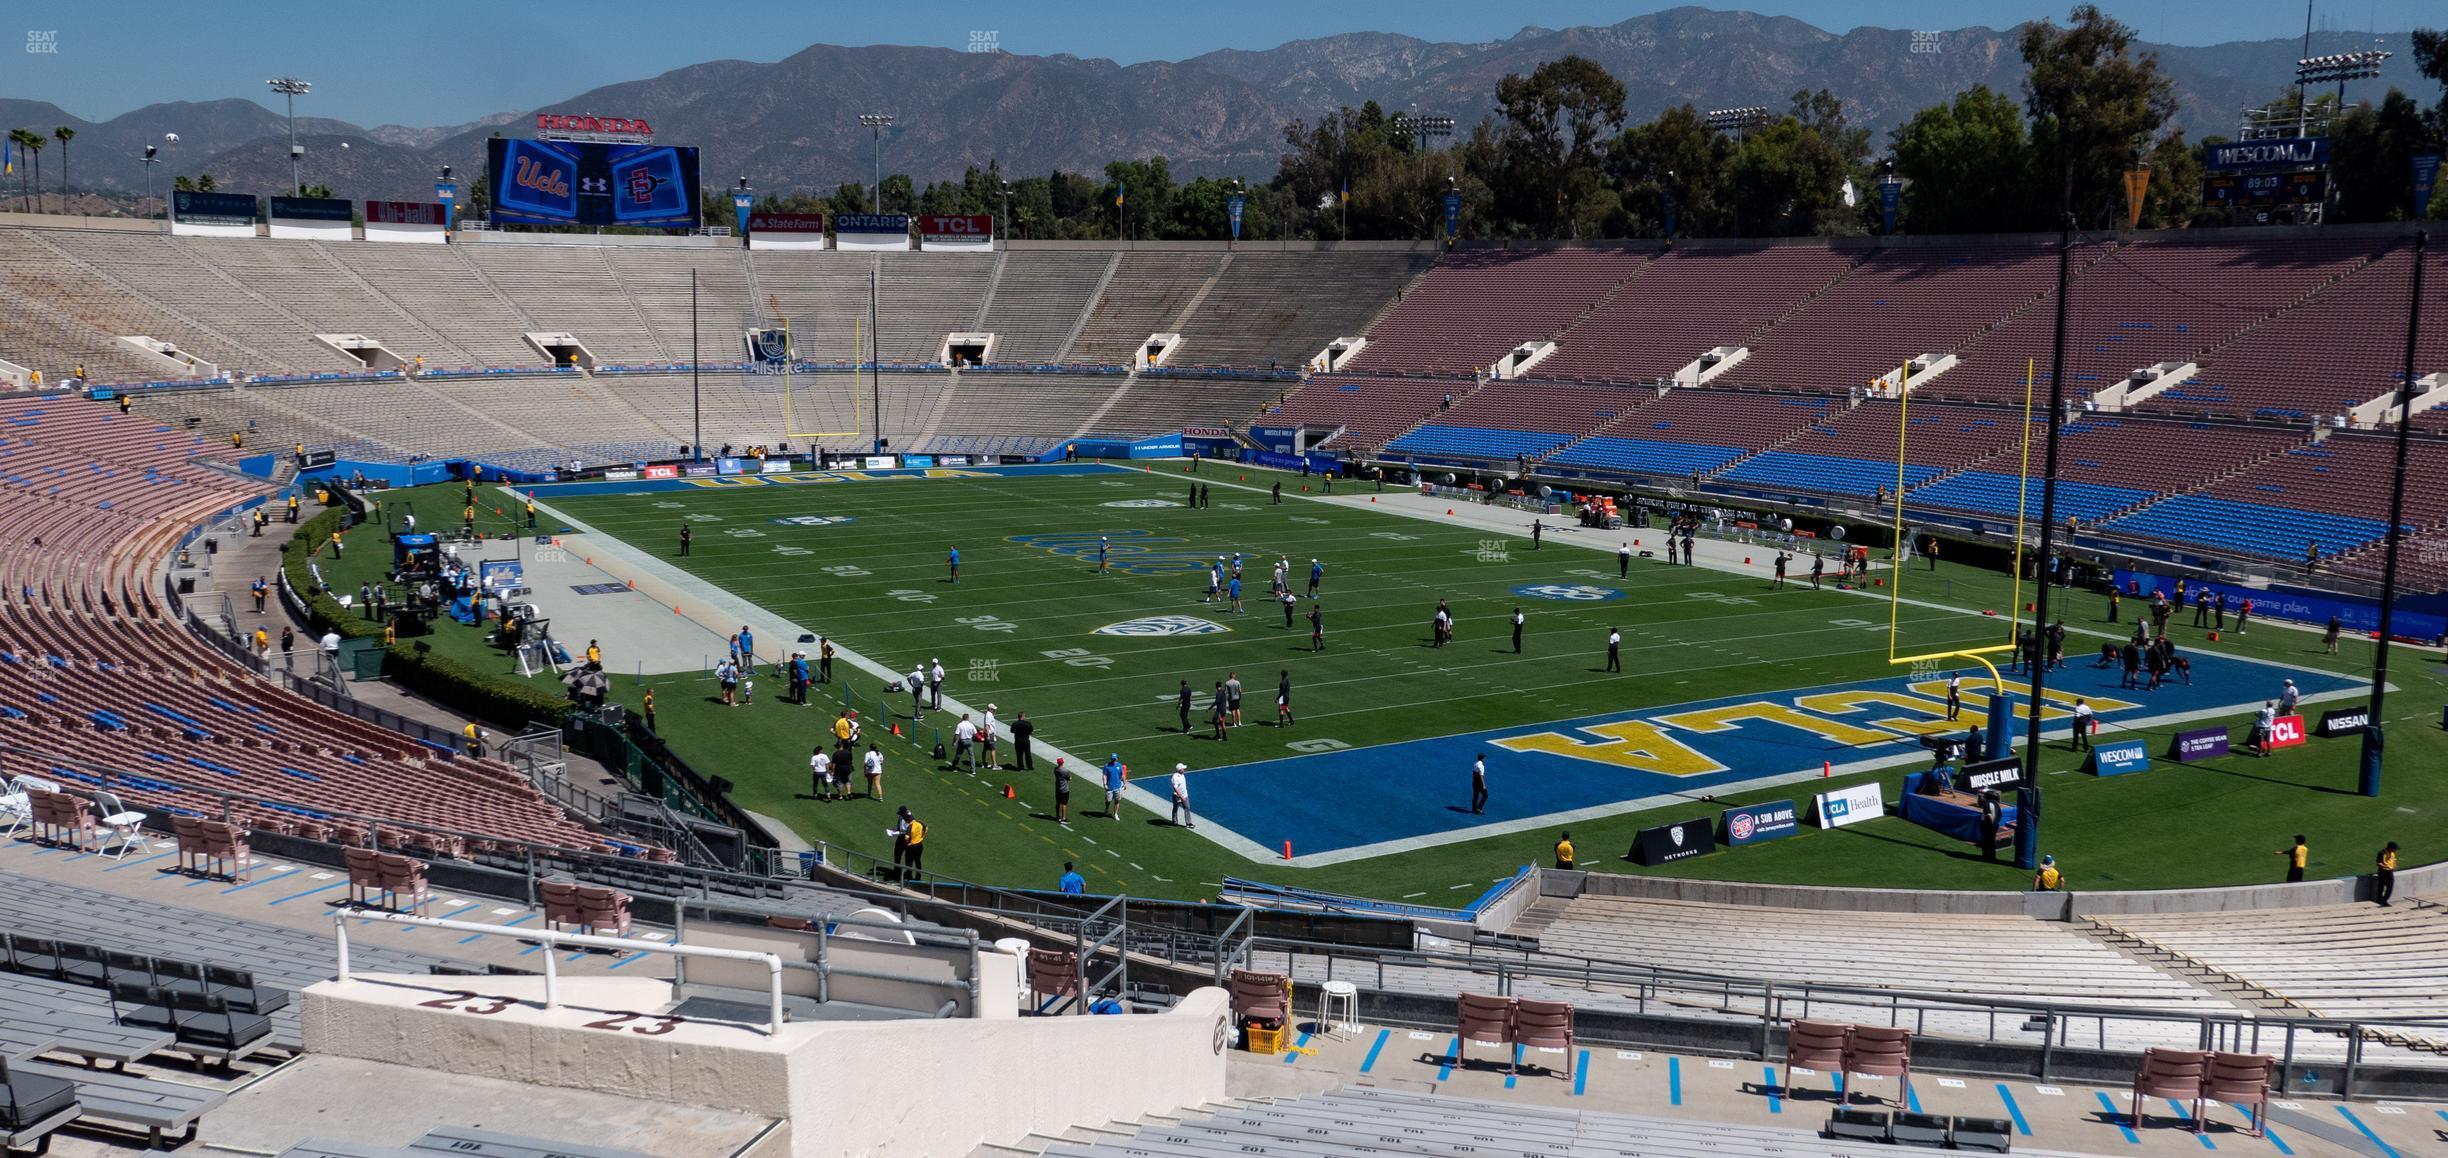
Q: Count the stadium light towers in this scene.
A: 5